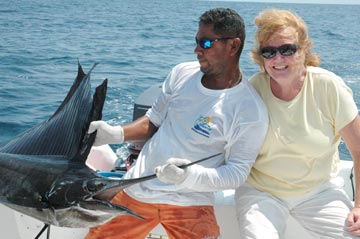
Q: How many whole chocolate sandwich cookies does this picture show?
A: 0